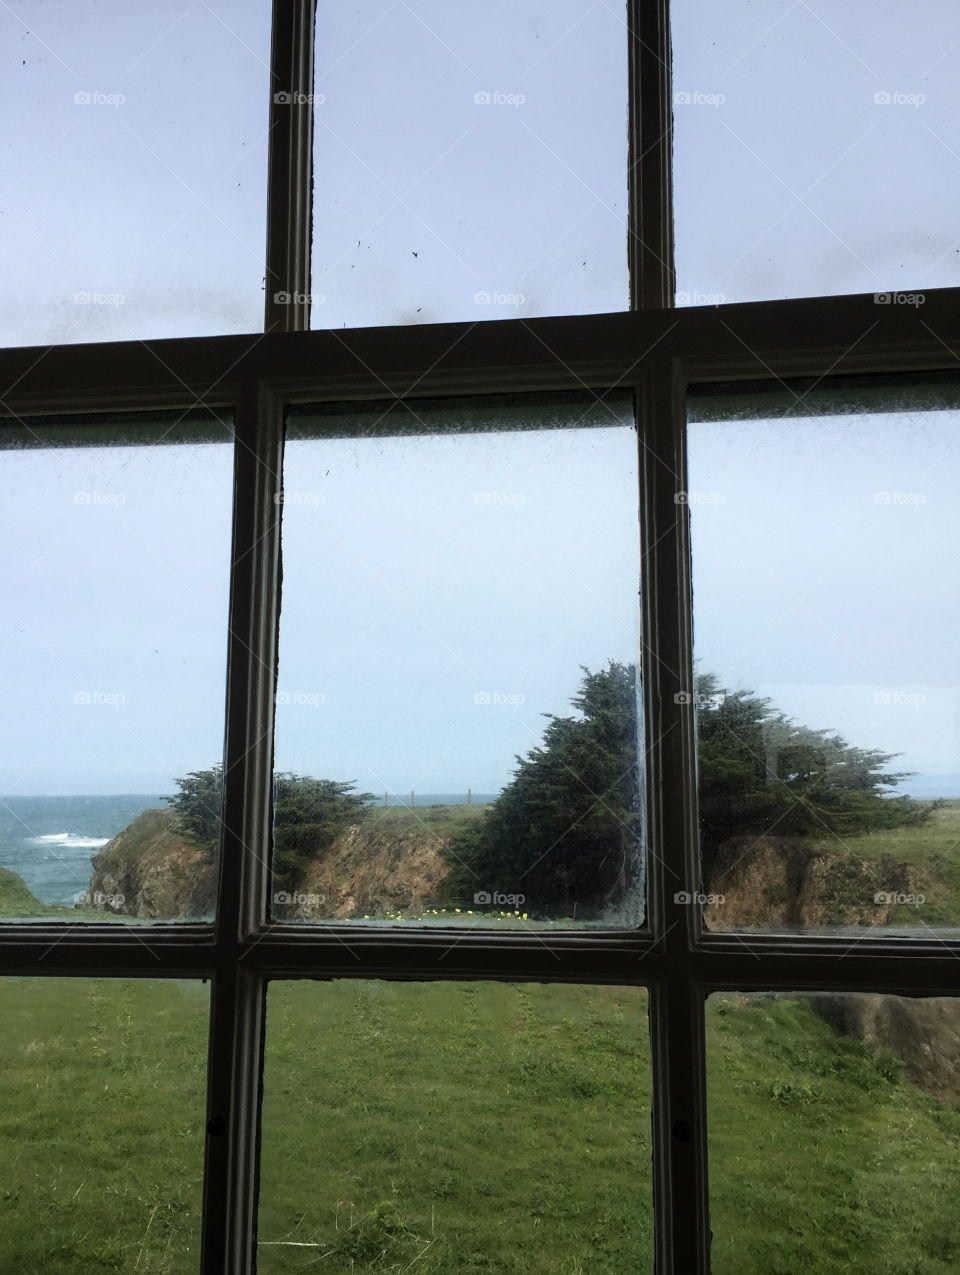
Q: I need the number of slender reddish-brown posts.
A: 3